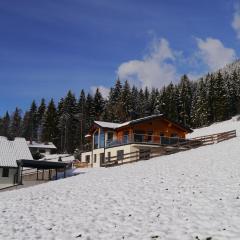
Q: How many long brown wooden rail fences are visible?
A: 1